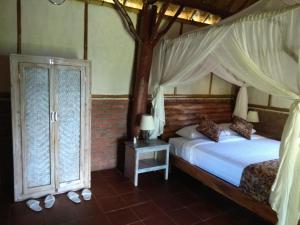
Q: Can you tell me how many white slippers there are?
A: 4